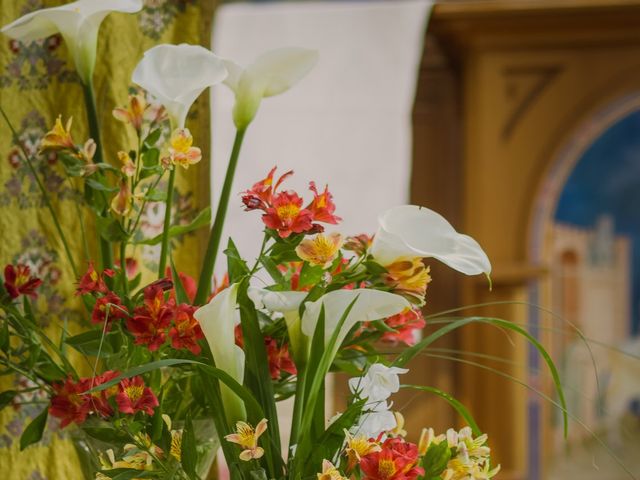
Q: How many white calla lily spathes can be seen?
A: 7